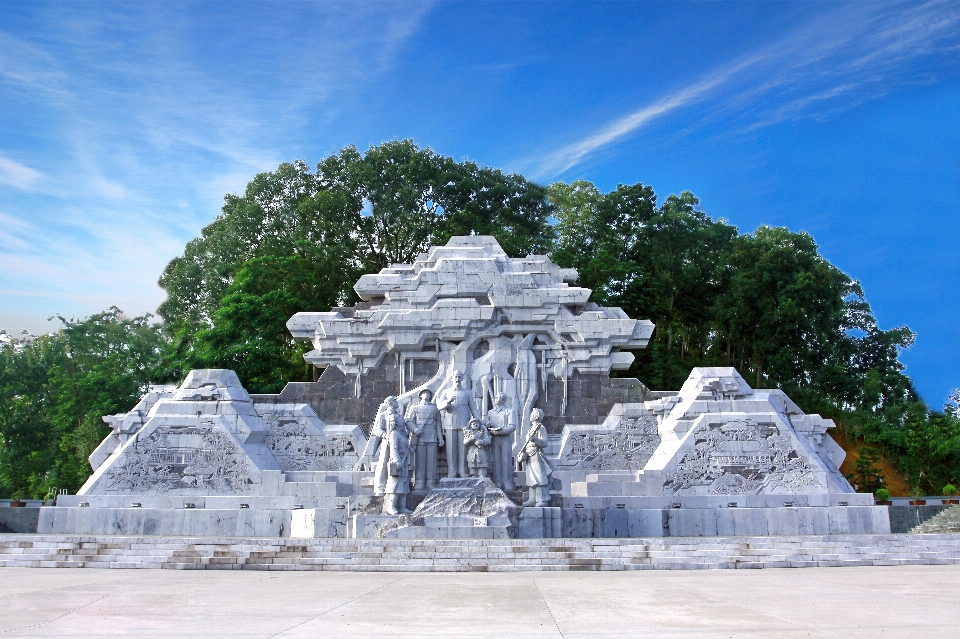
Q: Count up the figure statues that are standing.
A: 7